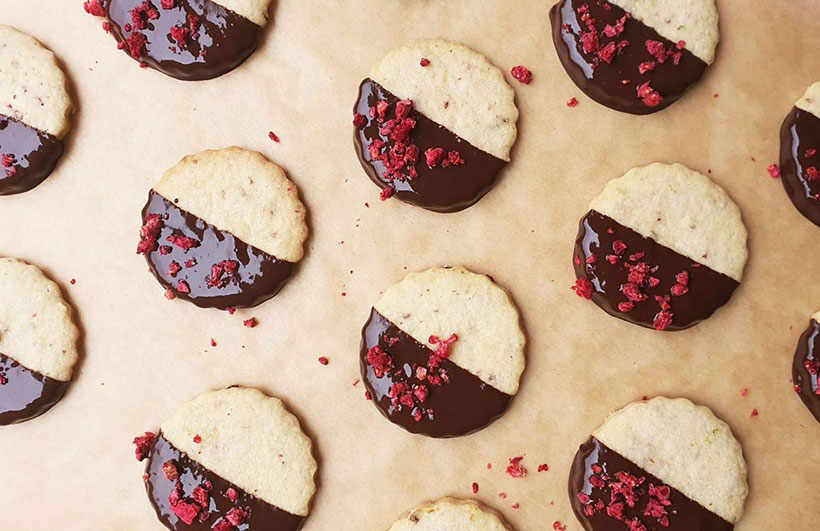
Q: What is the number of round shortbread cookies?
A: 13